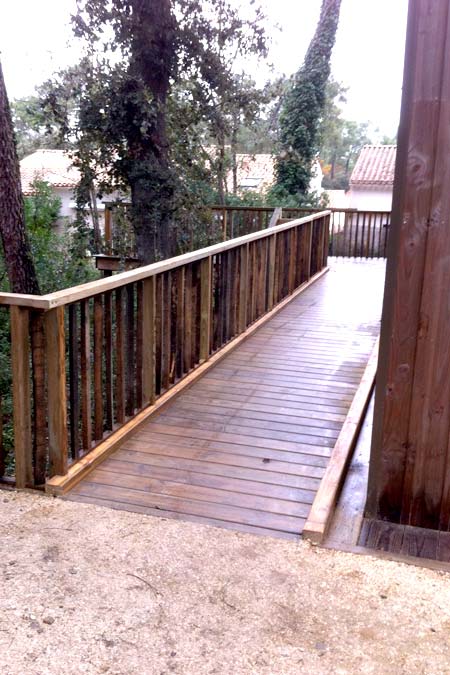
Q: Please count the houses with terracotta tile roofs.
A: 3